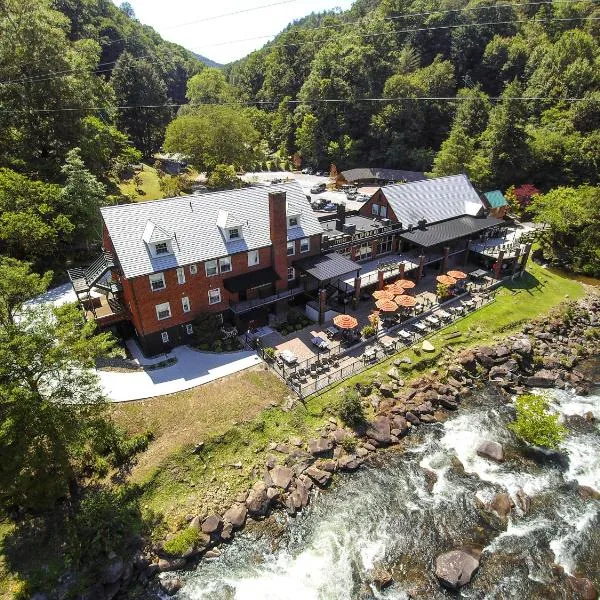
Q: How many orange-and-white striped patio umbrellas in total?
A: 8